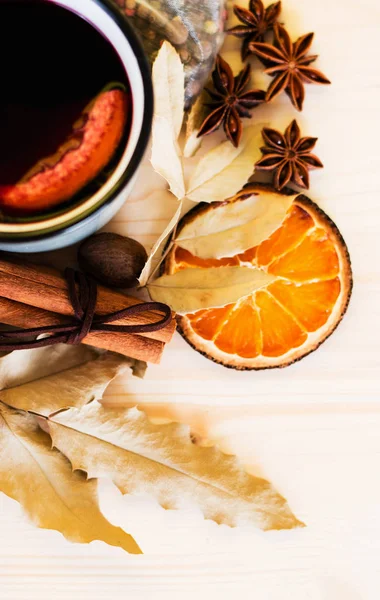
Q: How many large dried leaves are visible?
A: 3